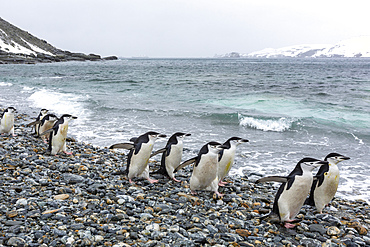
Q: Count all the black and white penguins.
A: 10